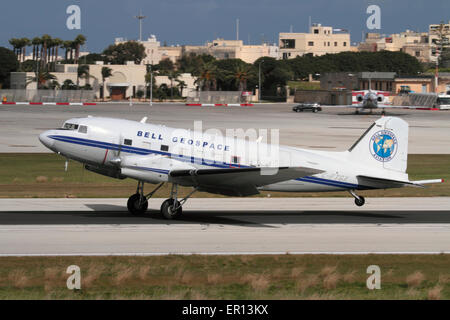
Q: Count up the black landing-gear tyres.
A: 3